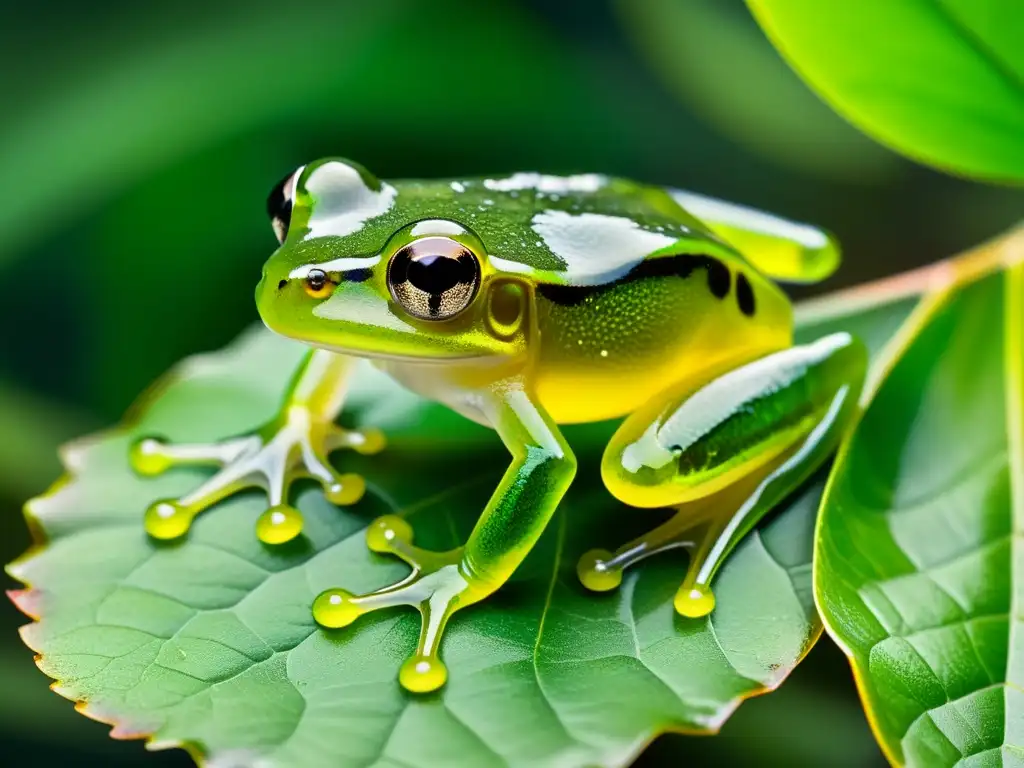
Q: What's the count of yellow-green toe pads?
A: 10